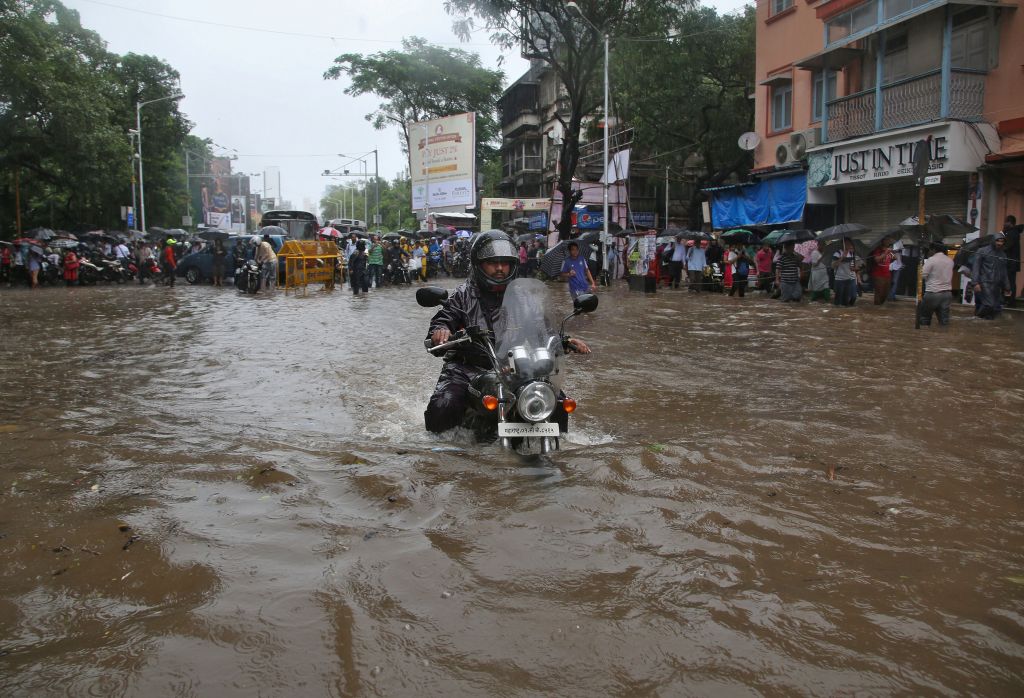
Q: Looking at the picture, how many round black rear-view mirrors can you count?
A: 2